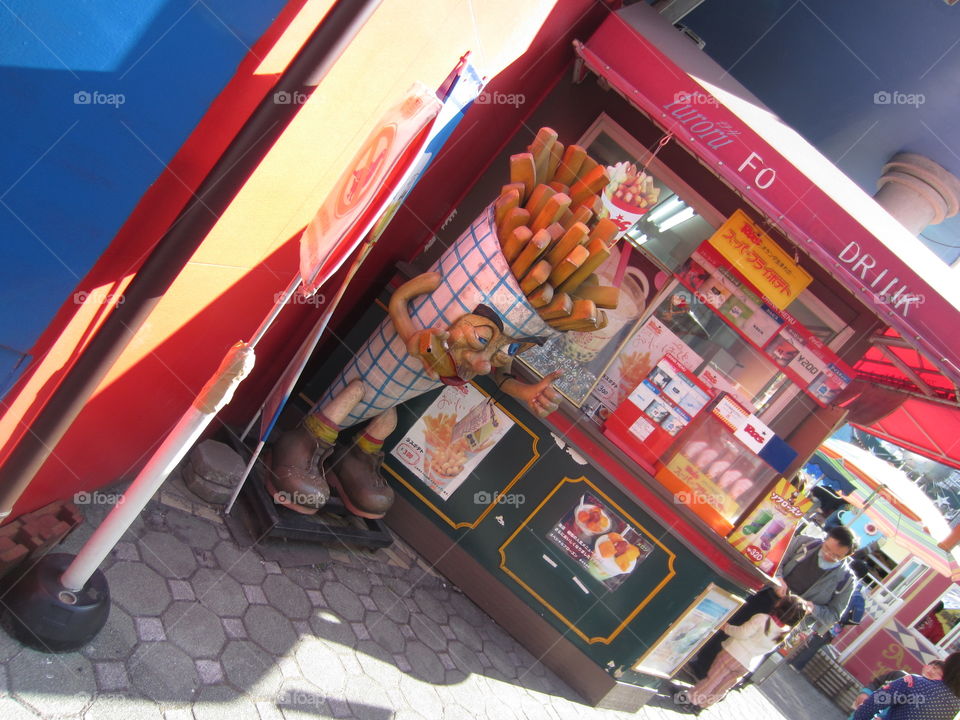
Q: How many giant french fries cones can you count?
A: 1